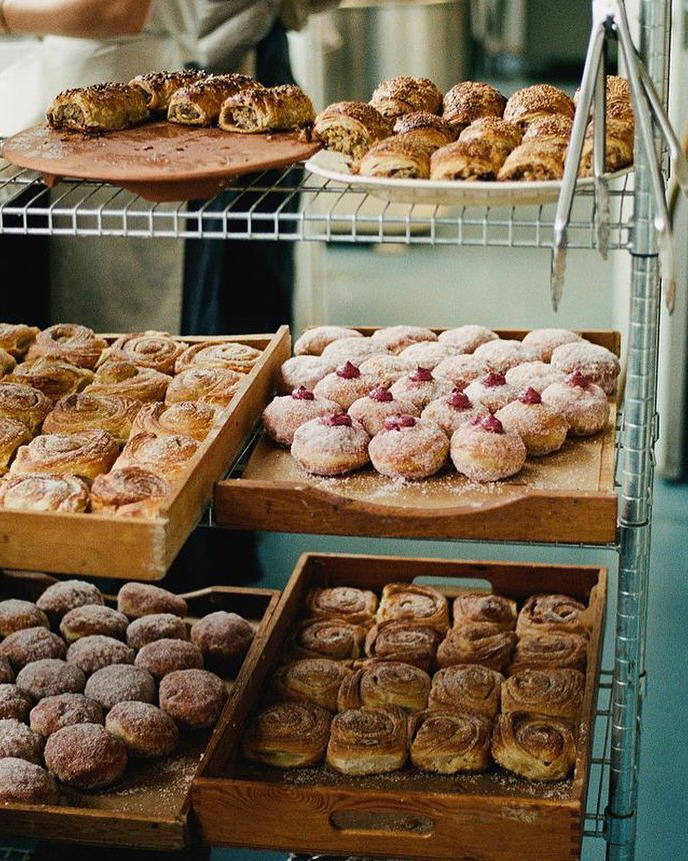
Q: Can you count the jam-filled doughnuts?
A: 11